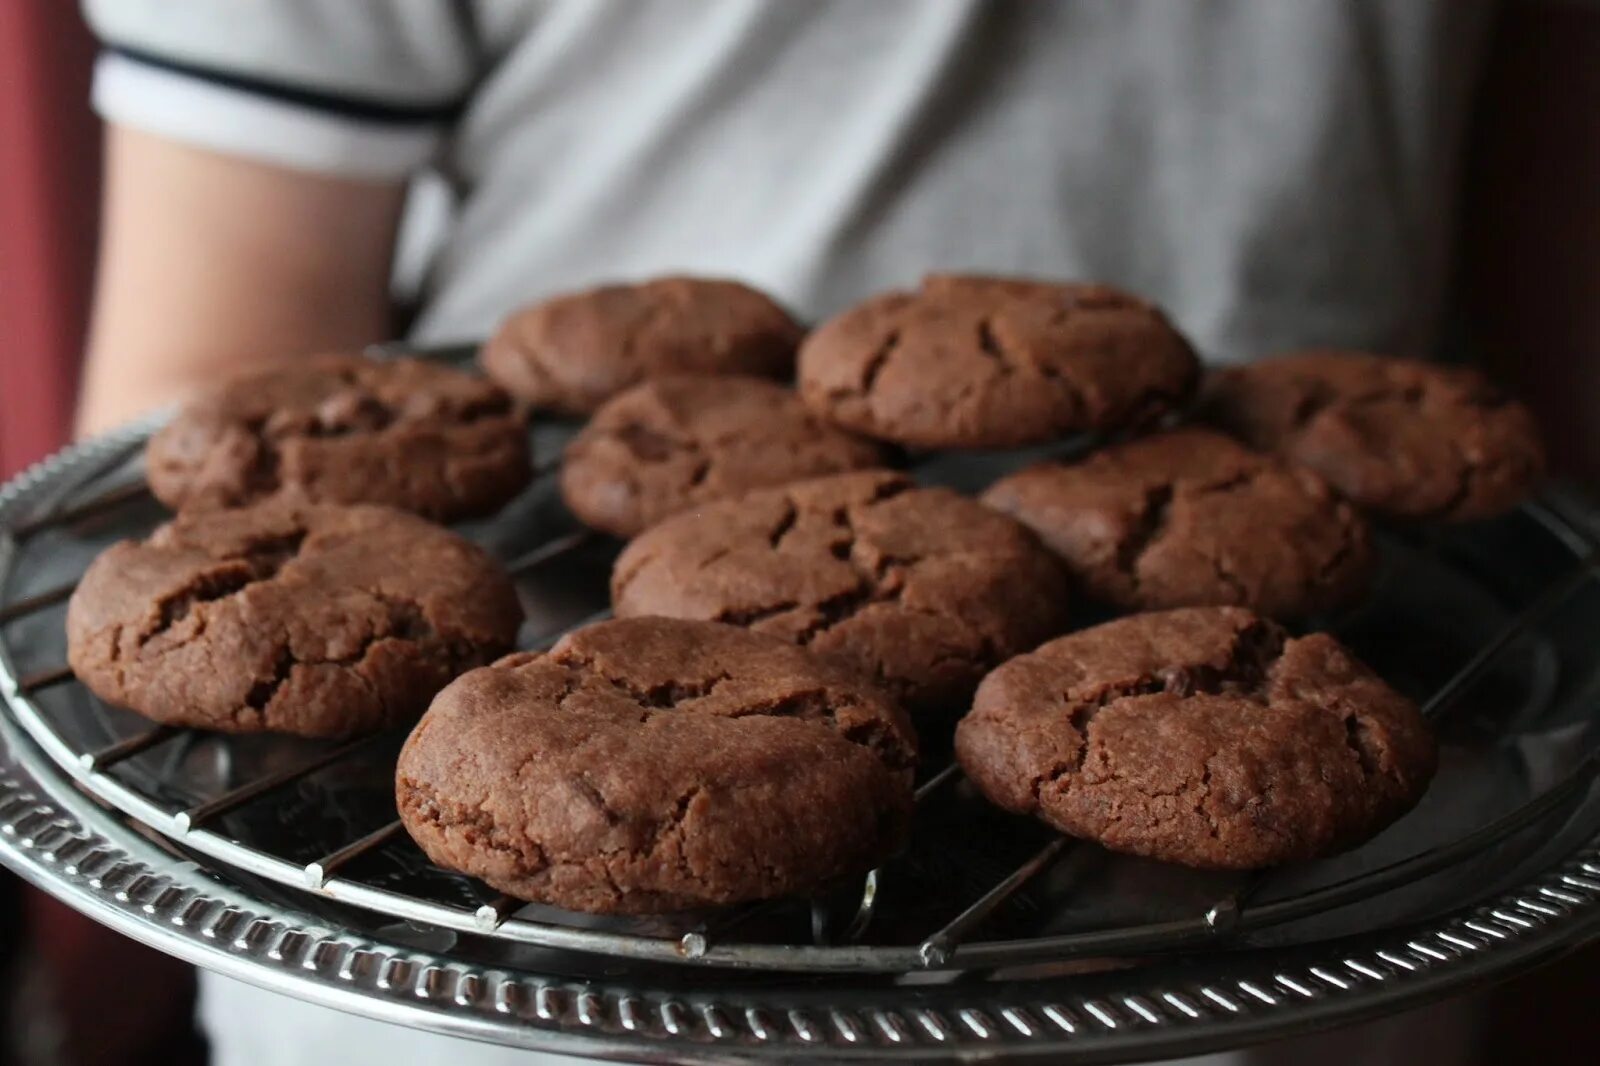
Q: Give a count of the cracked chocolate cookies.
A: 10